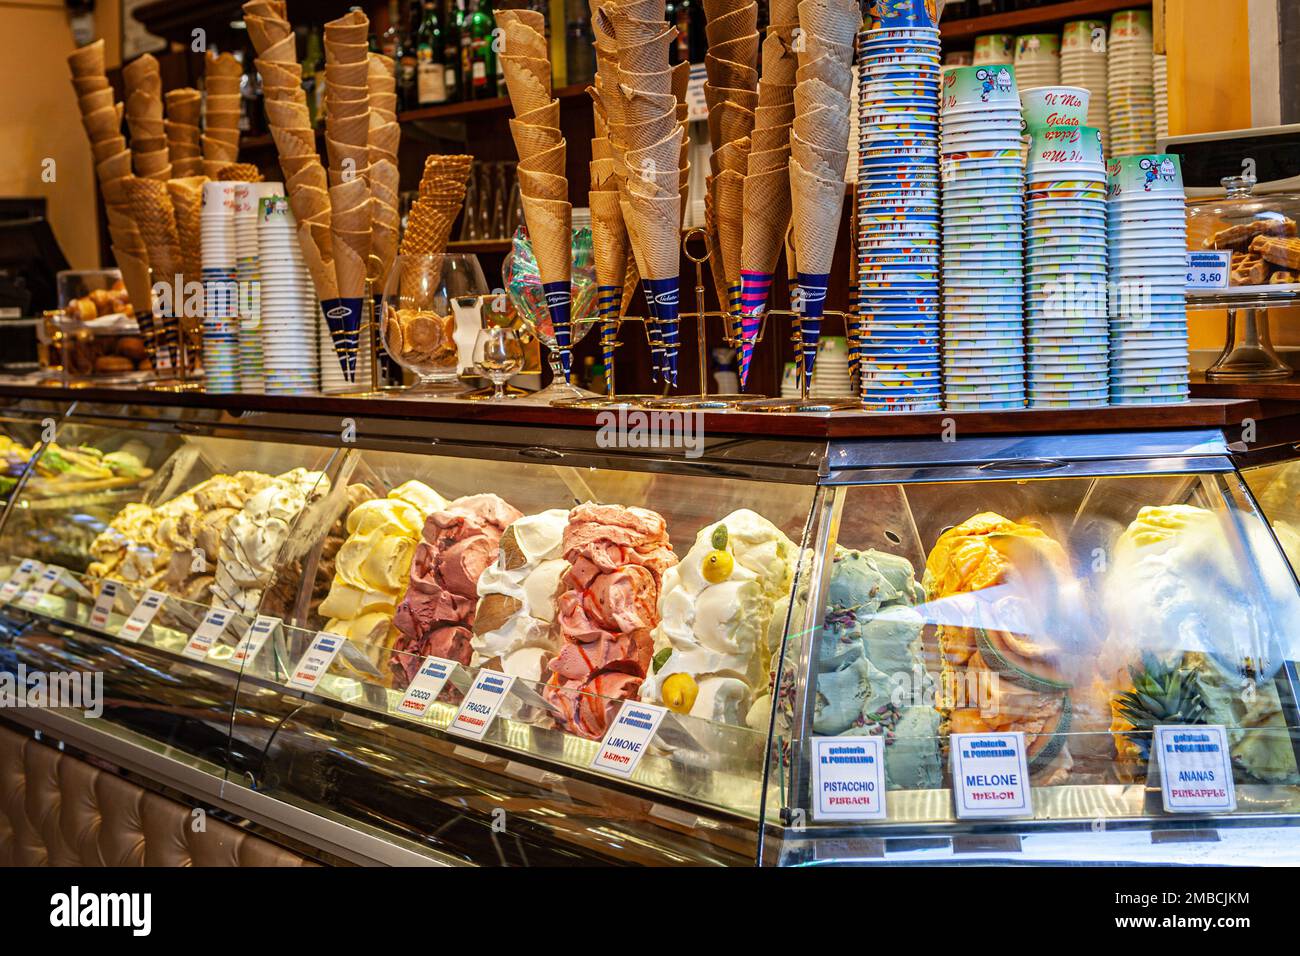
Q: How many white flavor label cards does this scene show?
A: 13